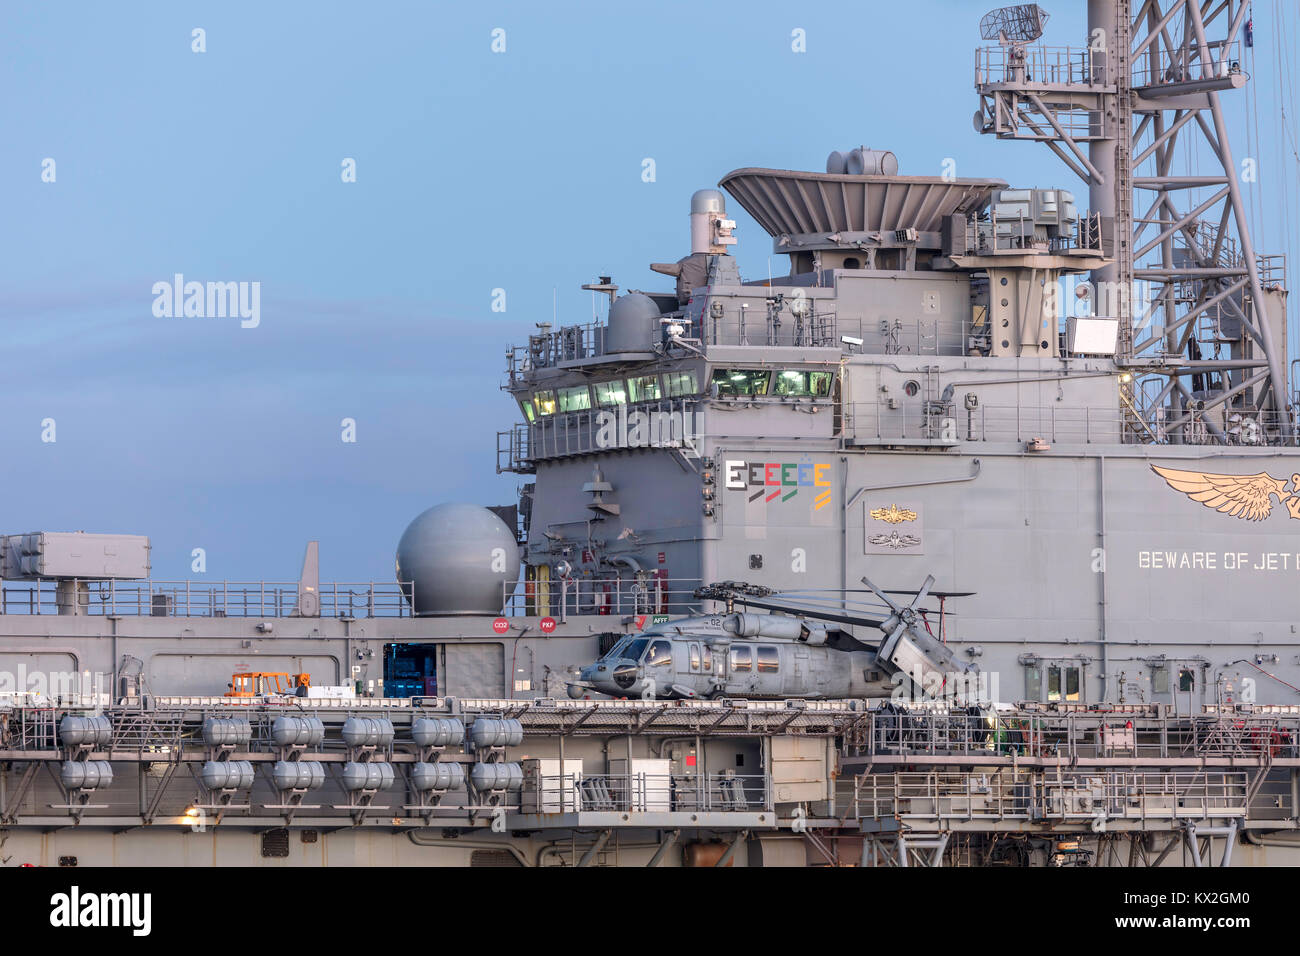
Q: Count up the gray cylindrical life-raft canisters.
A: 12